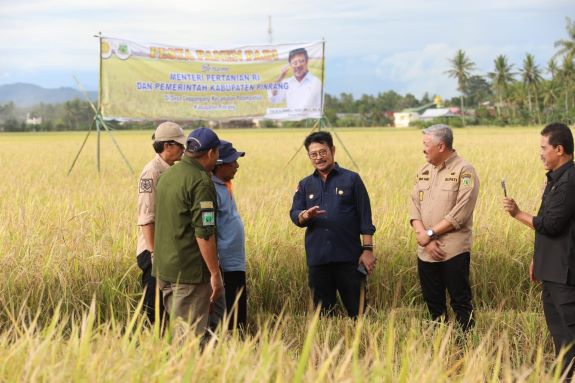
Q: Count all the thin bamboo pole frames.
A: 2